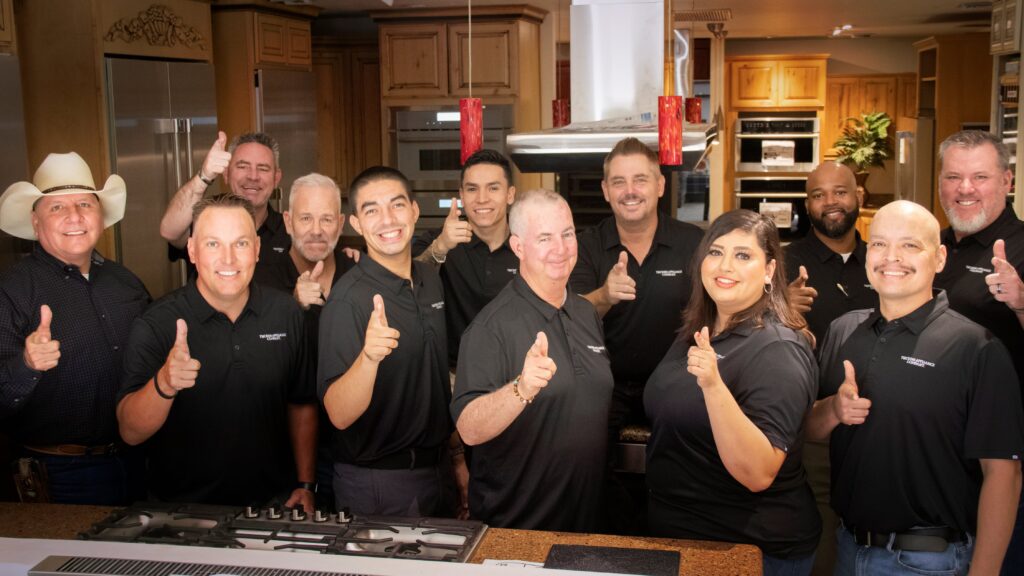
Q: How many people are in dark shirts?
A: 12